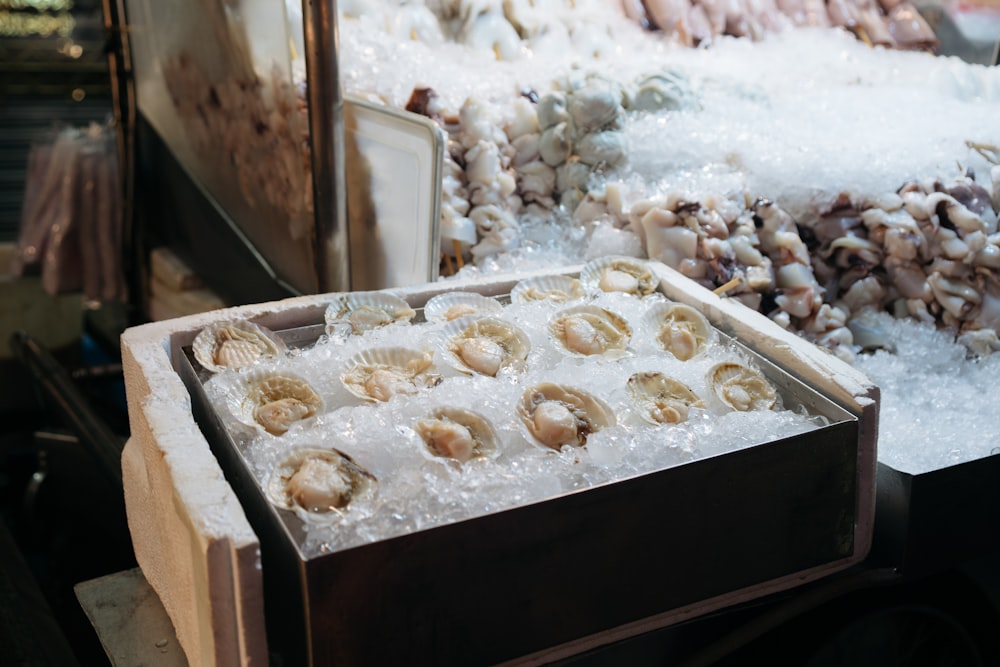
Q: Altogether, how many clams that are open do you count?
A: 15